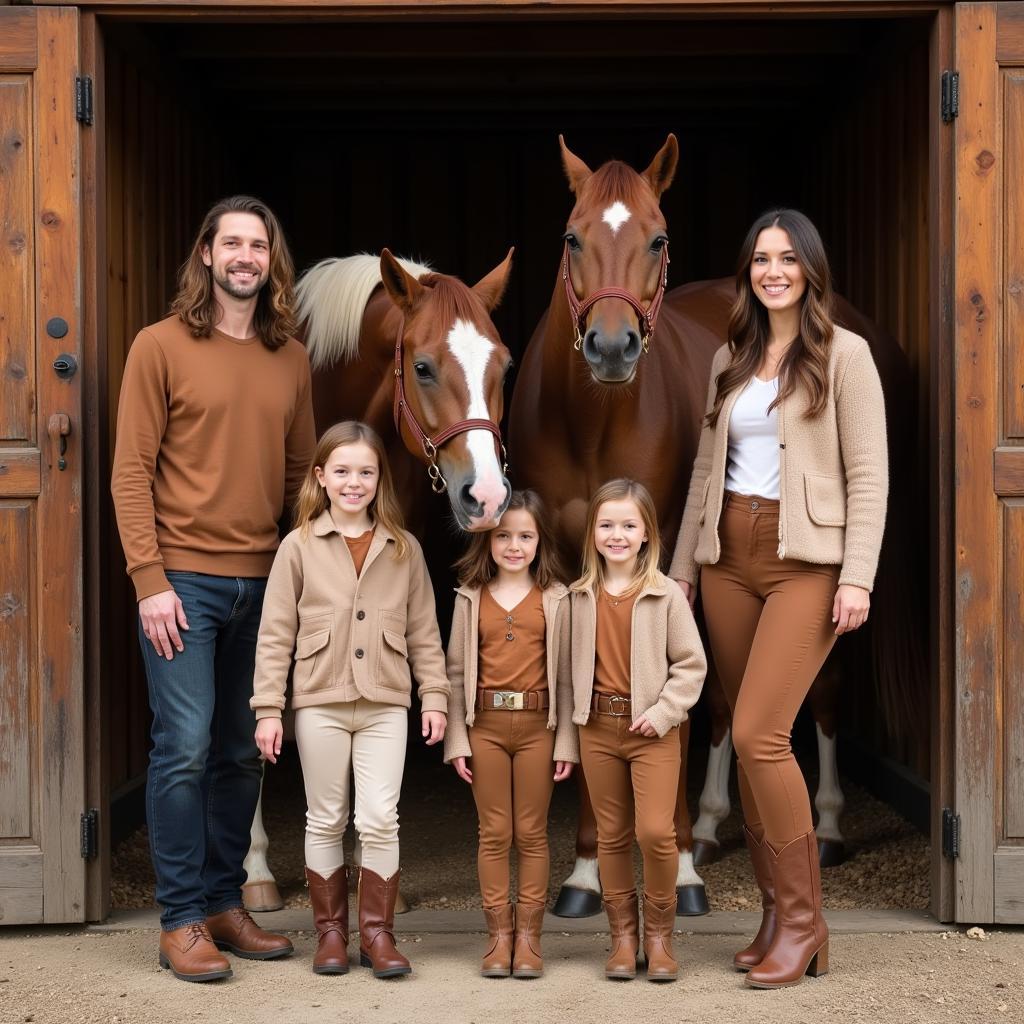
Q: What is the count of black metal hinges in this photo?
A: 4